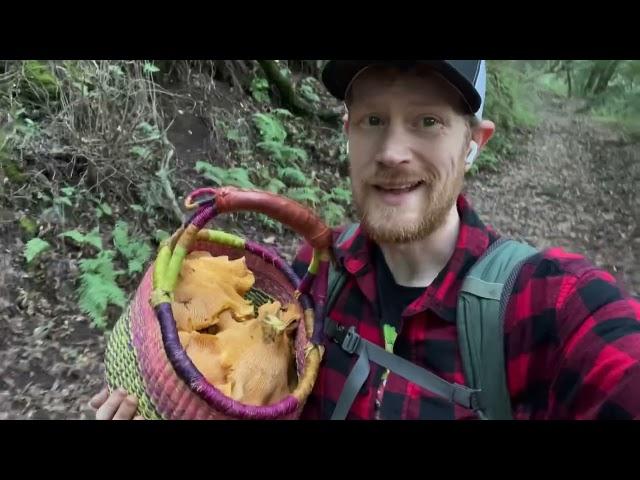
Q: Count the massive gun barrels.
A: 0